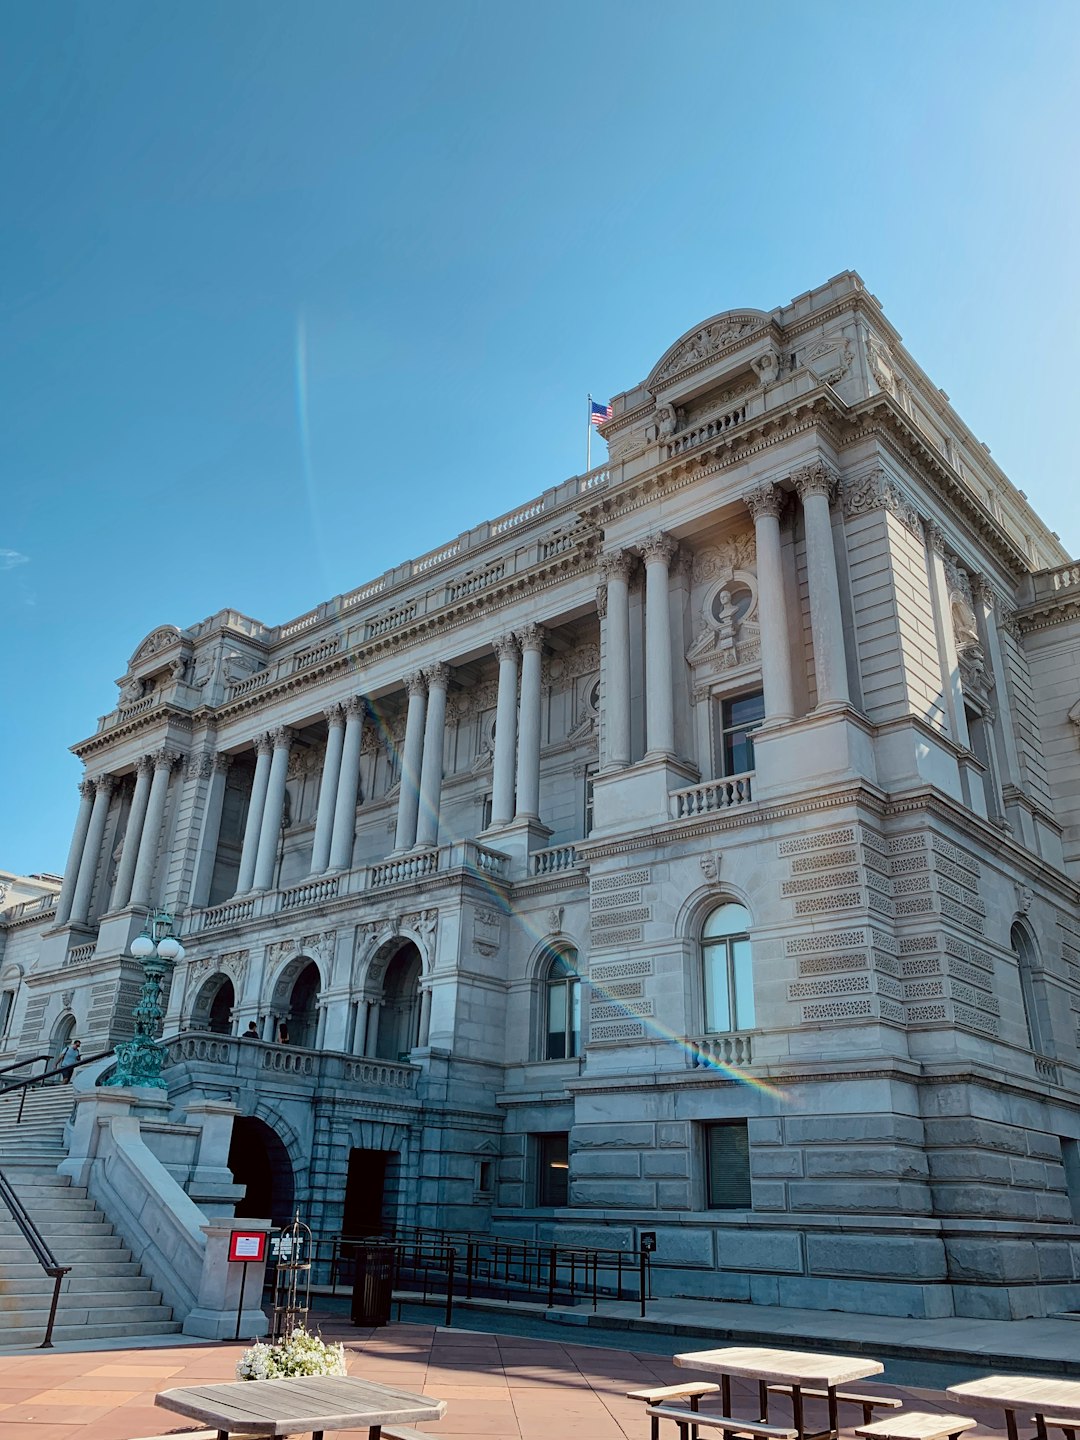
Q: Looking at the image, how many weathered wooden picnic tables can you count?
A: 3